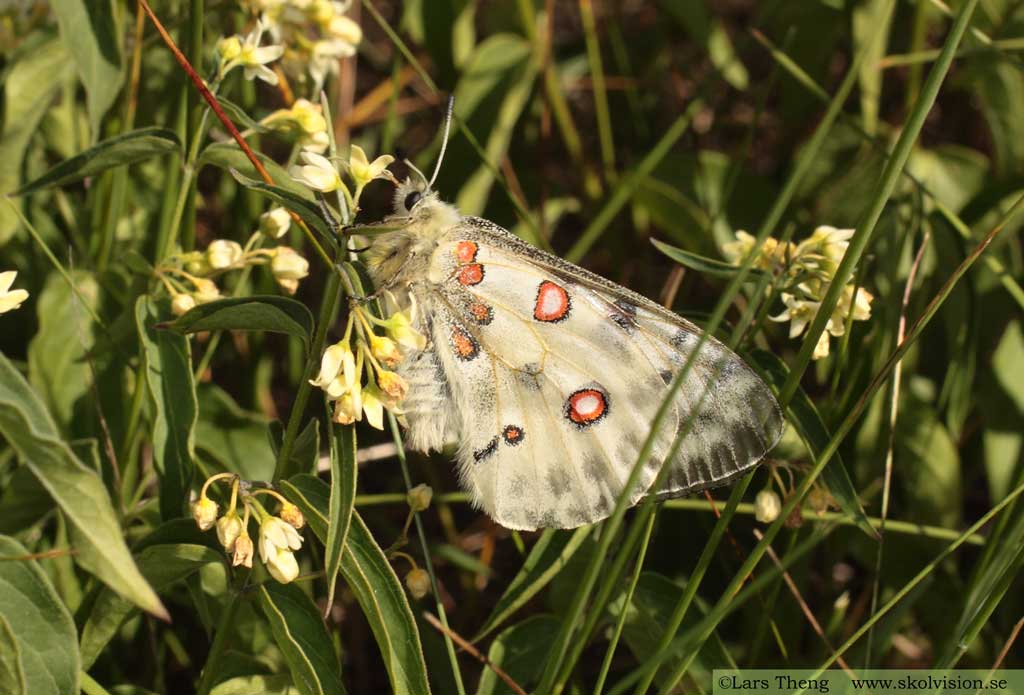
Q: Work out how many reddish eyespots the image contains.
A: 7